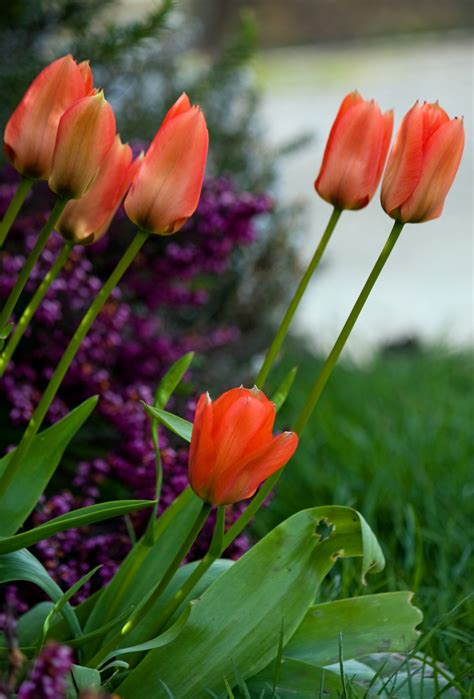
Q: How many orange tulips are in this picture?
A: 7